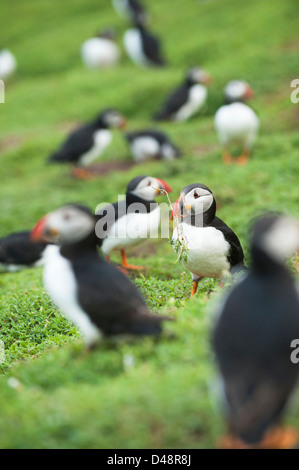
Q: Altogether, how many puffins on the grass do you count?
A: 13